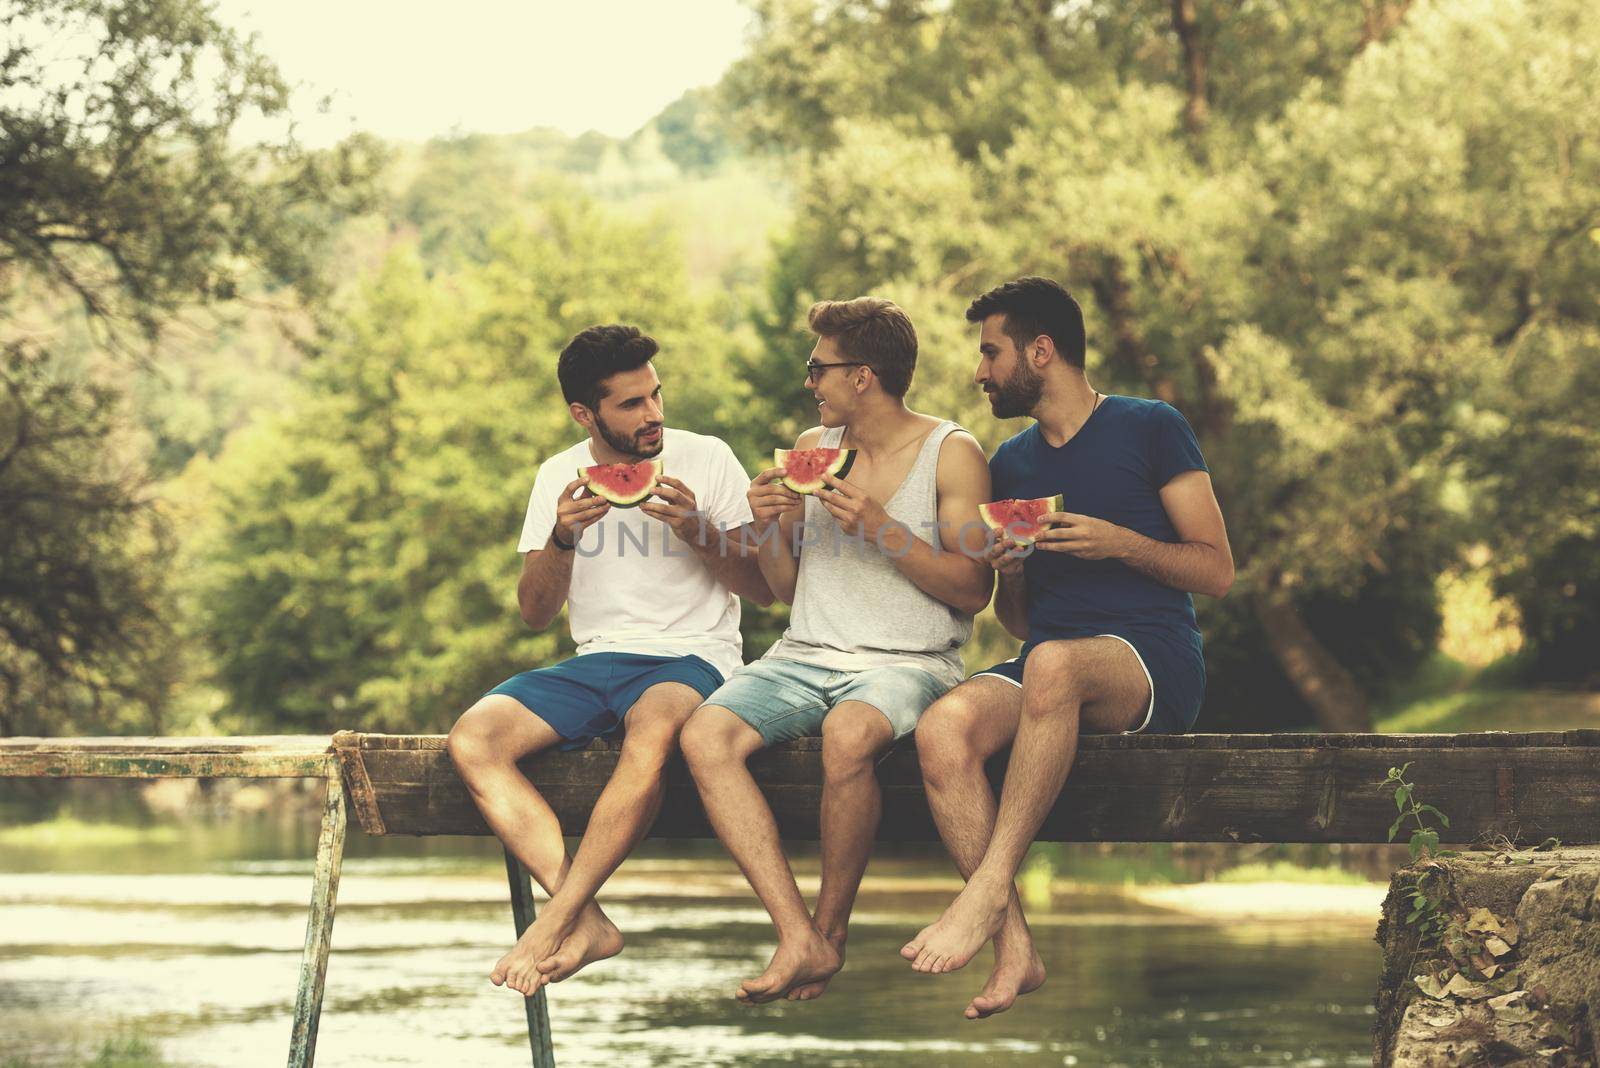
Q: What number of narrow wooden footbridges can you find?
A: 1